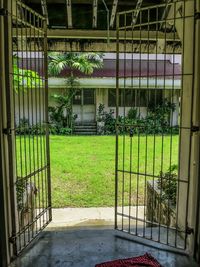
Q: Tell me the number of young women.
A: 0